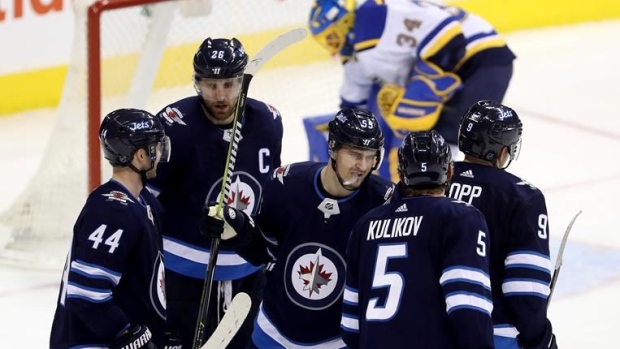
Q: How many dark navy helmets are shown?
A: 5